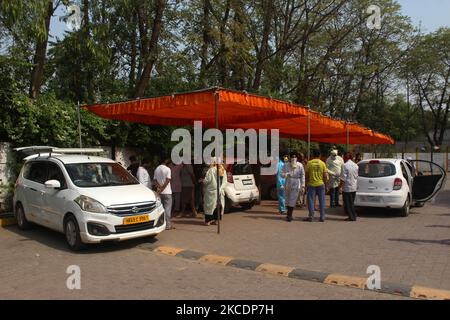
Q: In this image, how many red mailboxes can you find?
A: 0